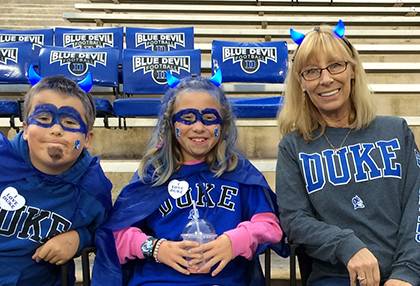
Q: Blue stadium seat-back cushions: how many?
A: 7